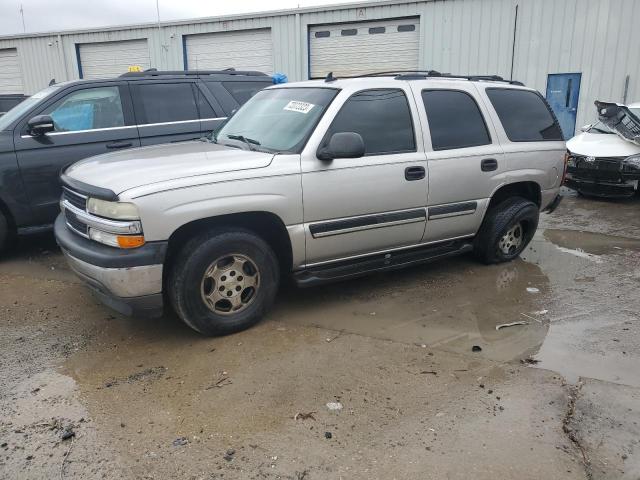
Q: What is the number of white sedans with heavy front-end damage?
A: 1